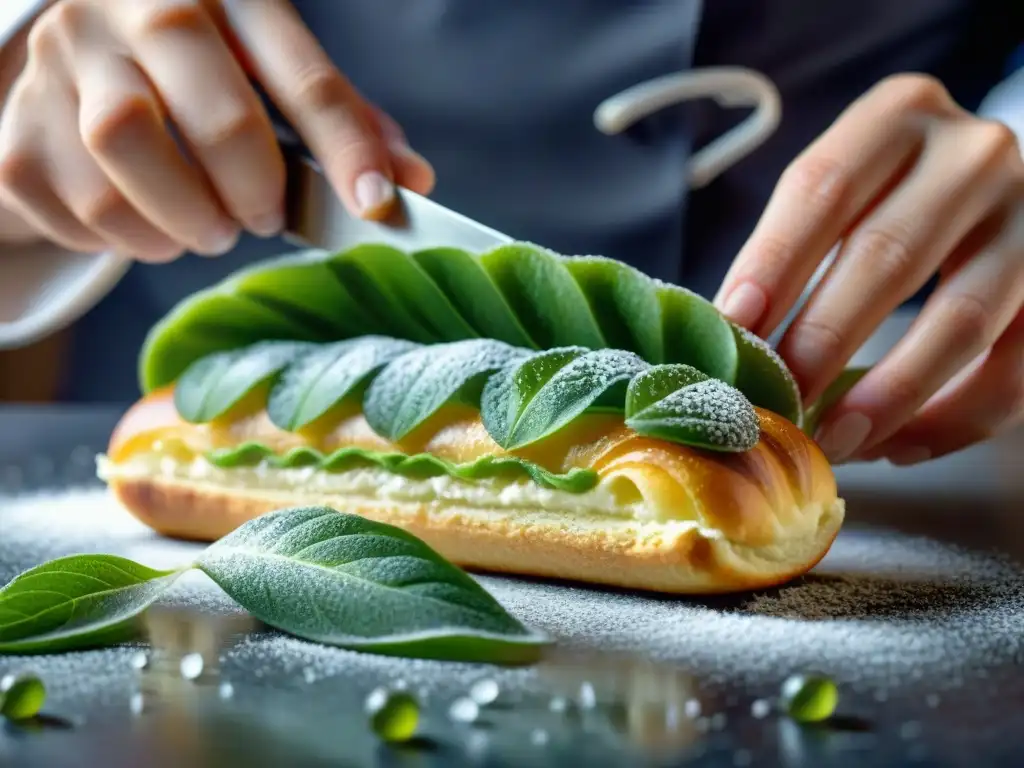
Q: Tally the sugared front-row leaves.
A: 5